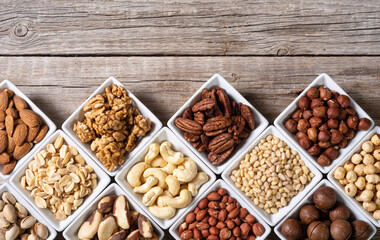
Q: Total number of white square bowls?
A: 12